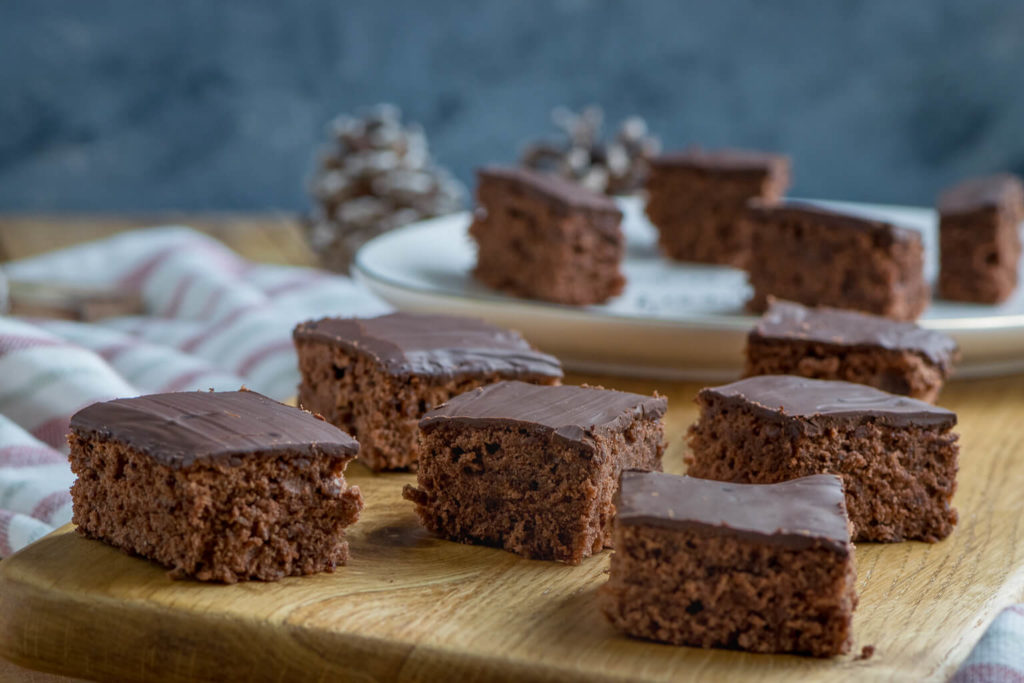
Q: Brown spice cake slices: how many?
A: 10